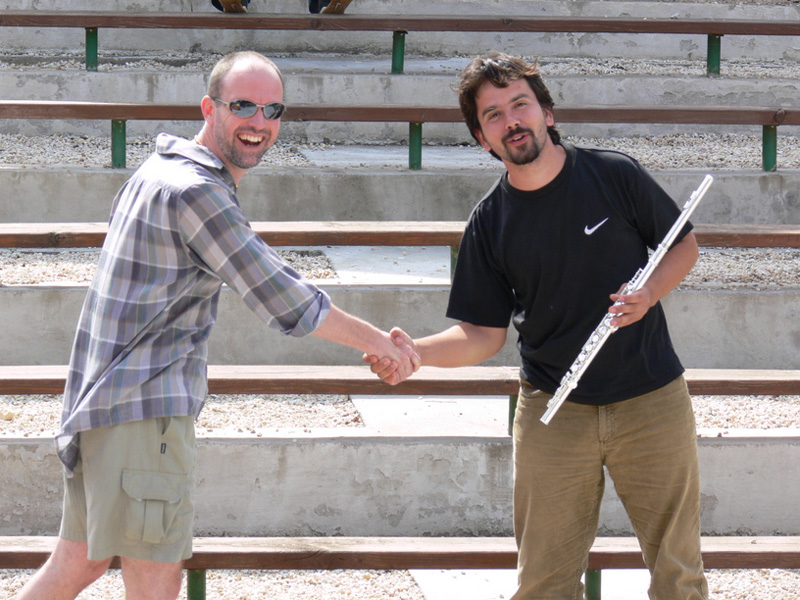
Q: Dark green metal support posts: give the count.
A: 10